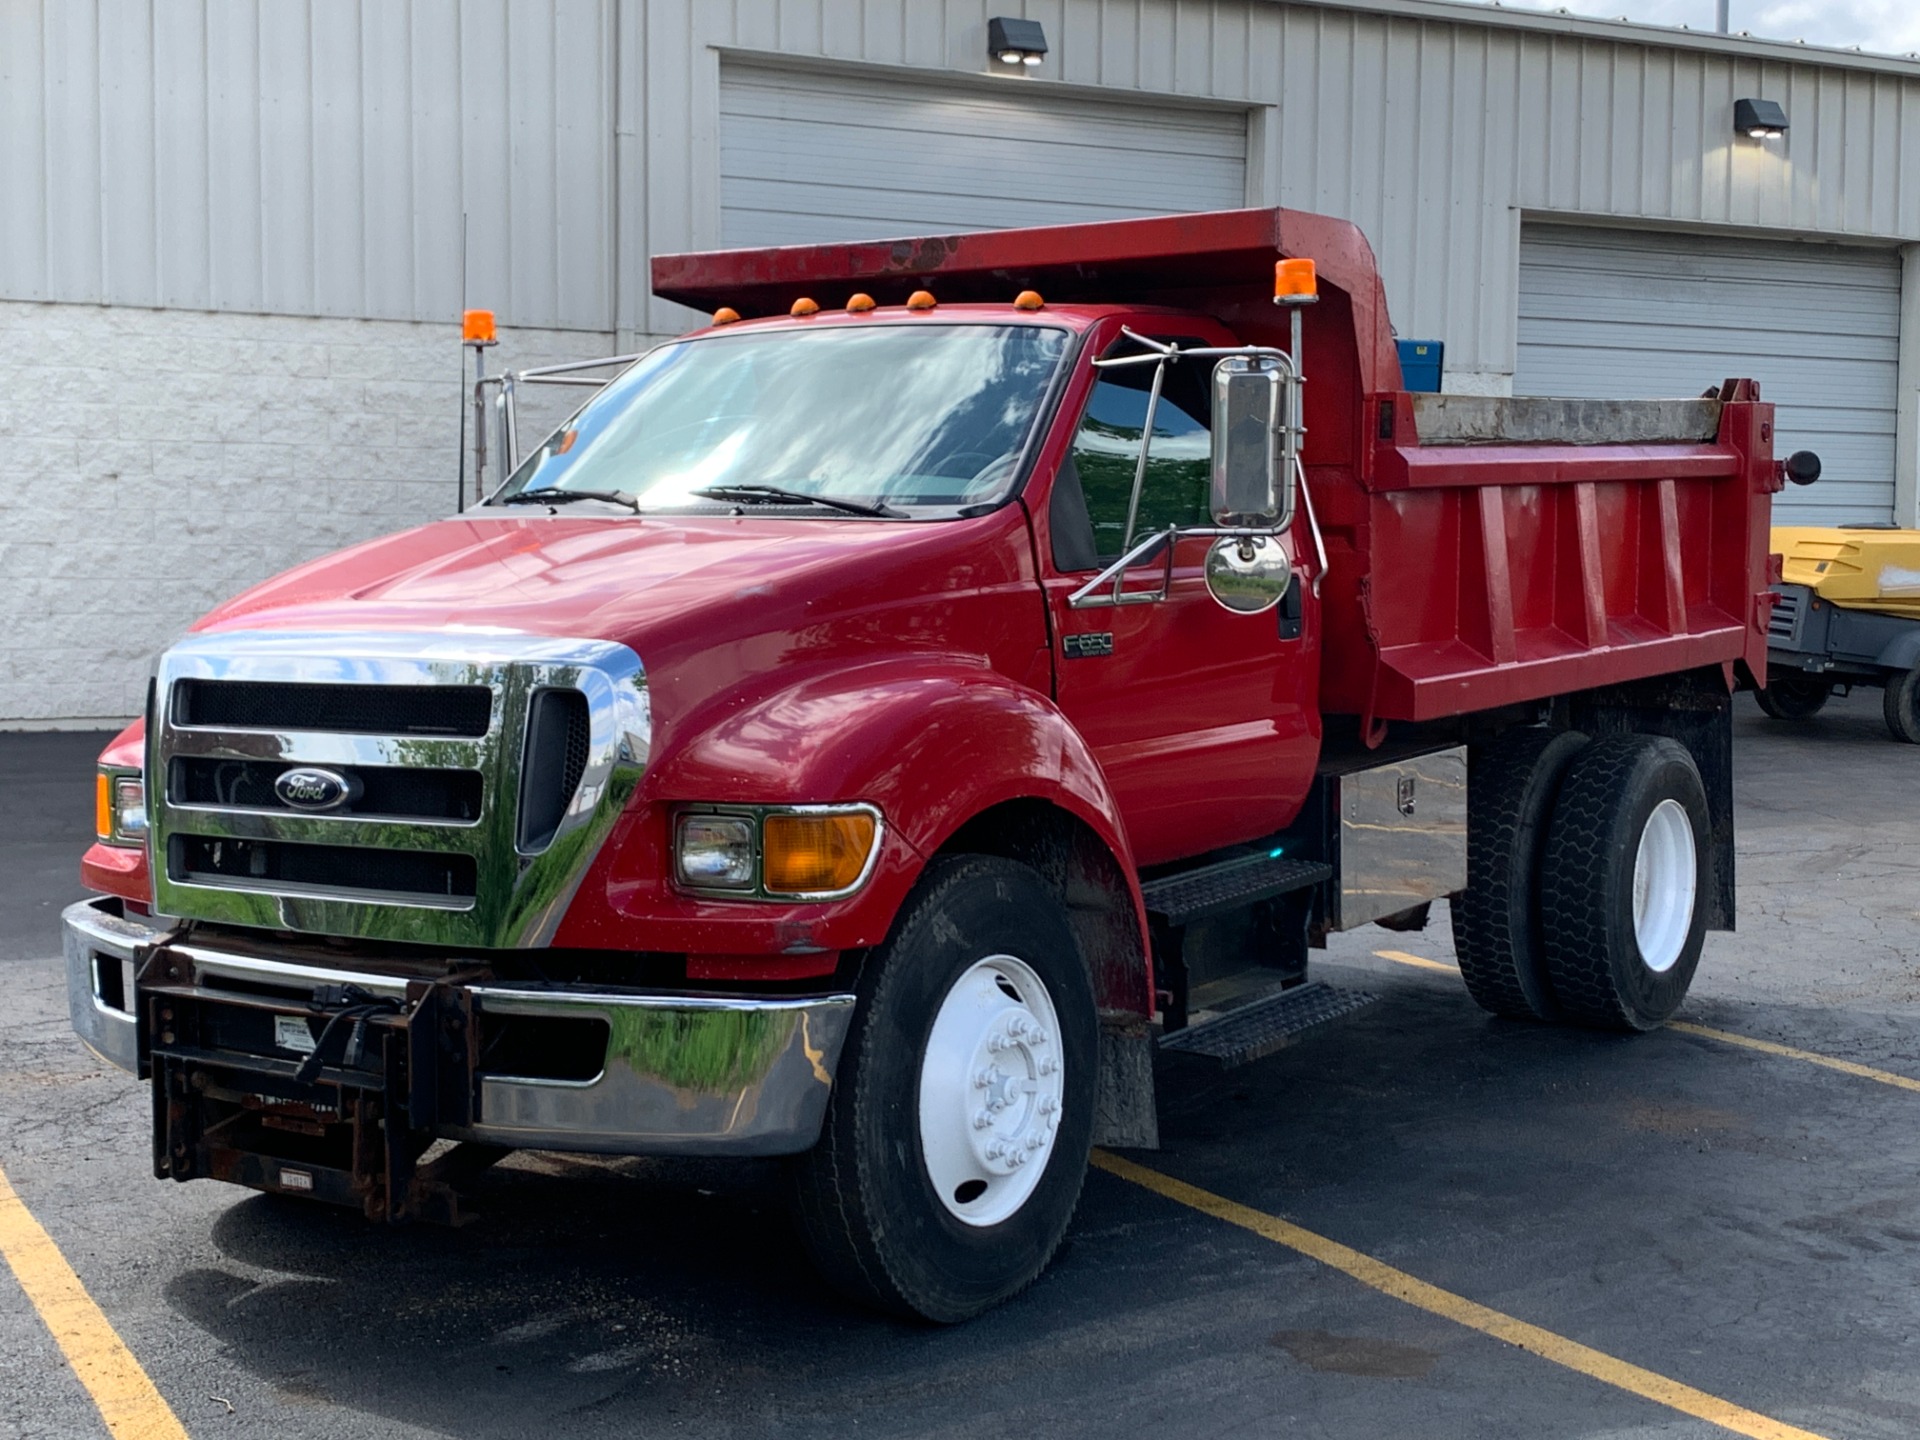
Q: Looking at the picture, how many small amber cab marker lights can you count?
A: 5